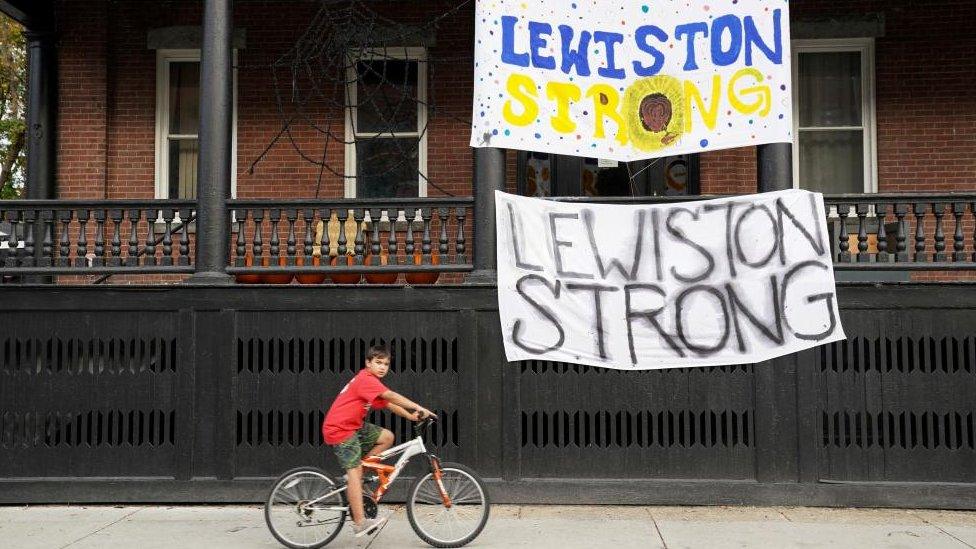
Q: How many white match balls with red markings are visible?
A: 0